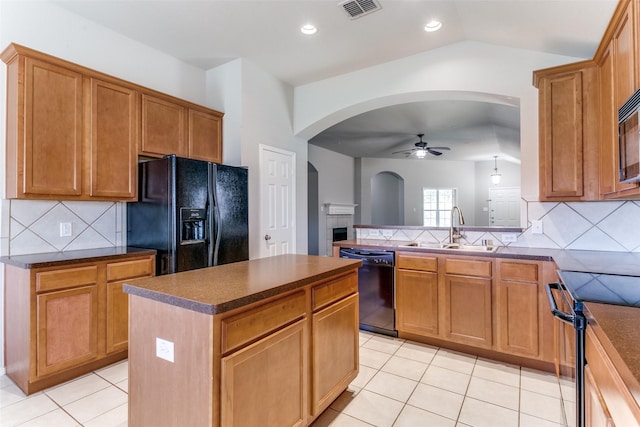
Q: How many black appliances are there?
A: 4